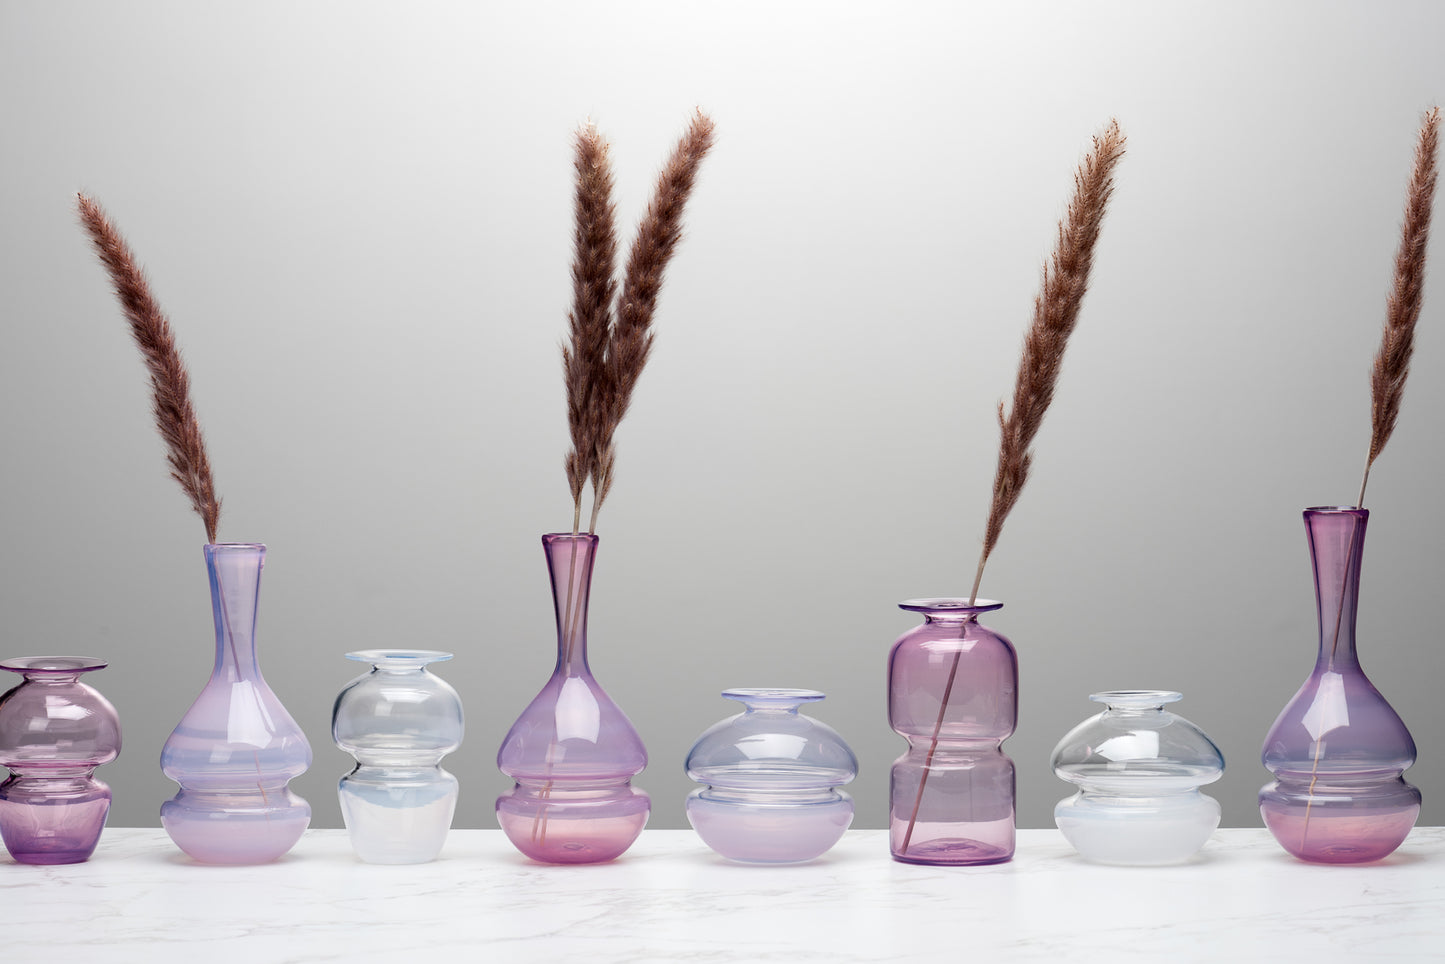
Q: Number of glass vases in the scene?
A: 8